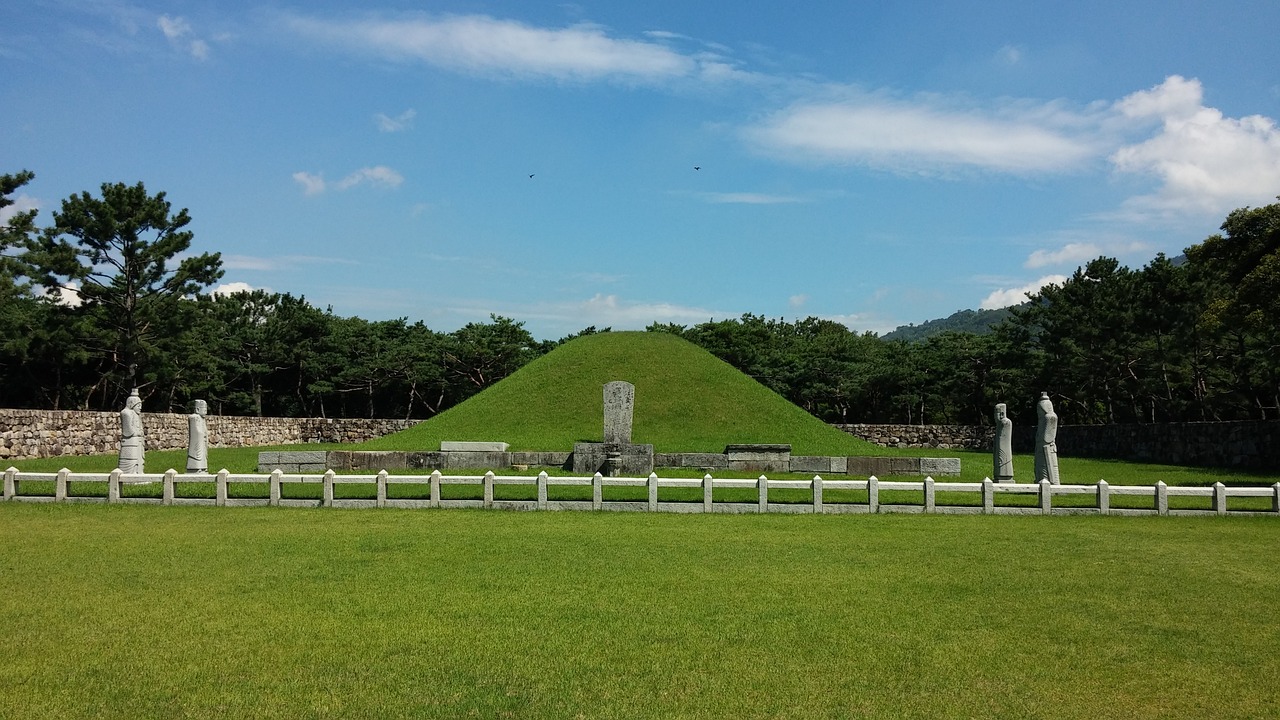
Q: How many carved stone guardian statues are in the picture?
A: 4